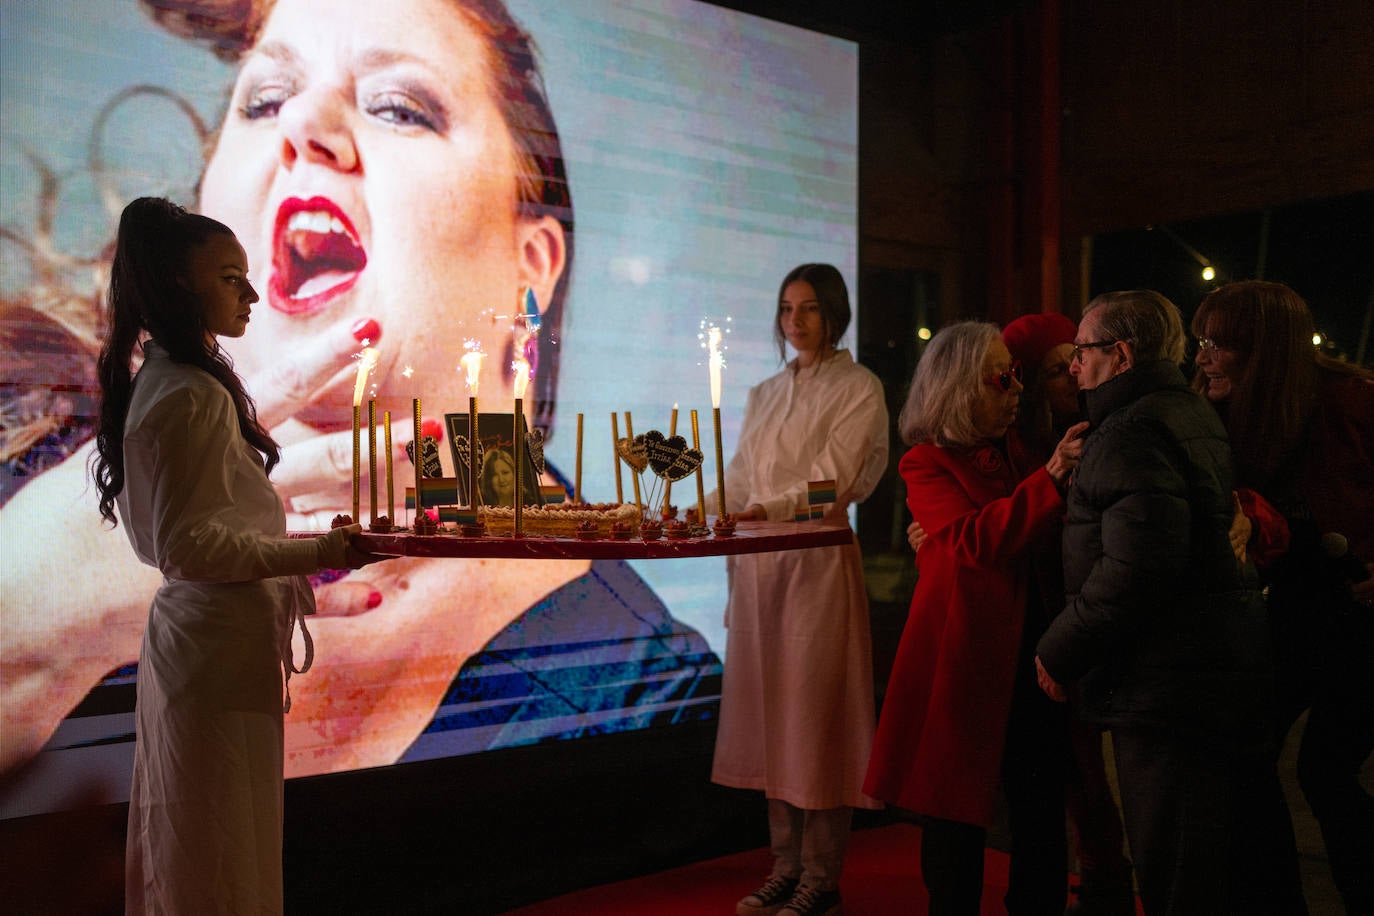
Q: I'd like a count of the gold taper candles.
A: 12